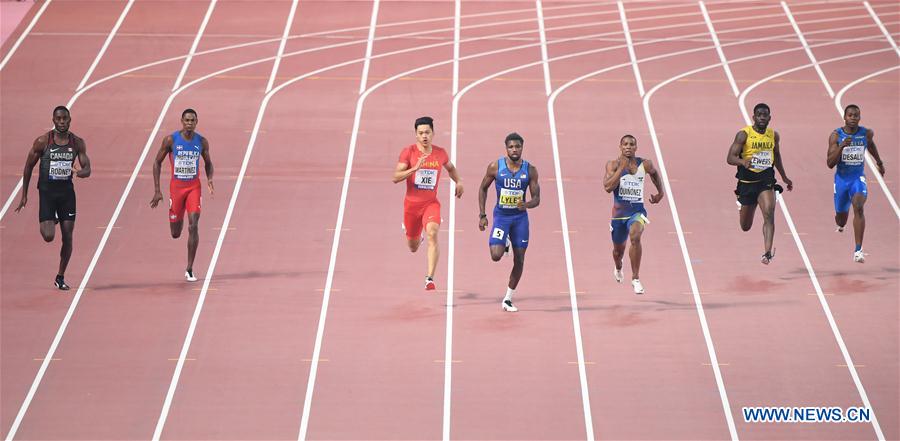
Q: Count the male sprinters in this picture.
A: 7